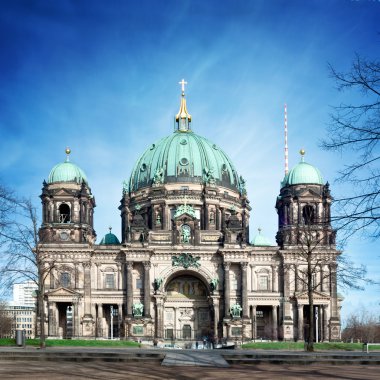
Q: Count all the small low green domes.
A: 2